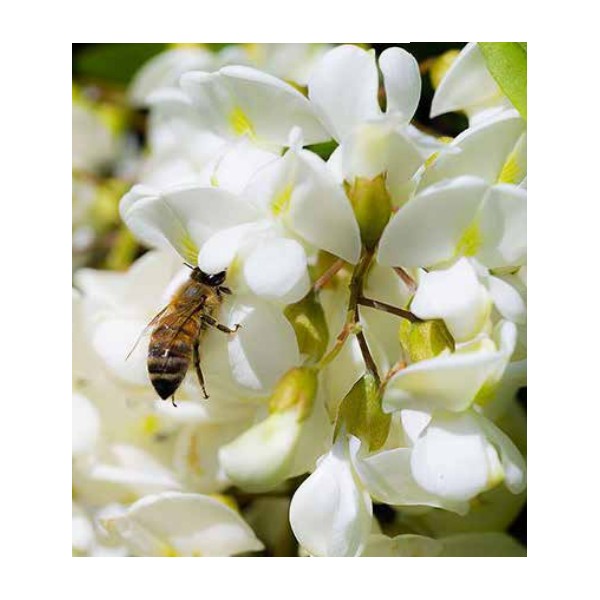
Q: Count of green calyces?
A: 5